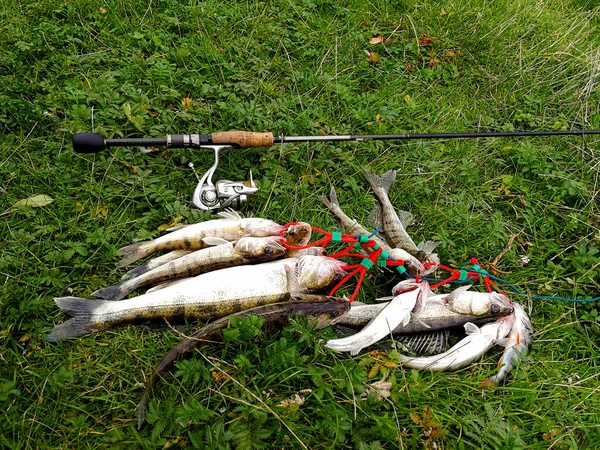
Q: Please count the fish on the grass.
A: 11